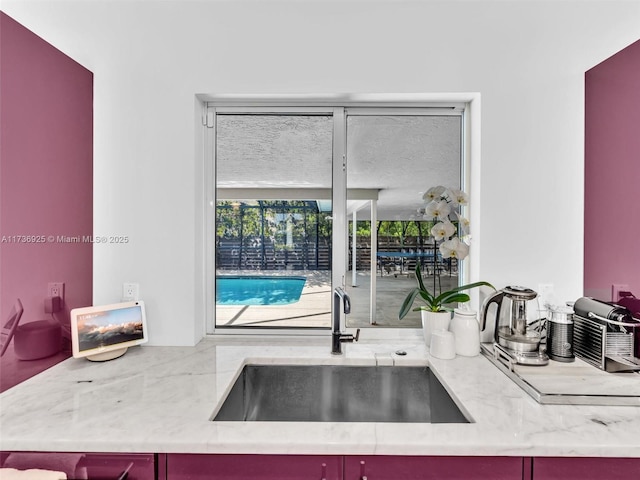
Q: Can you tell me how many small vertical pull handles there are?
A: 2